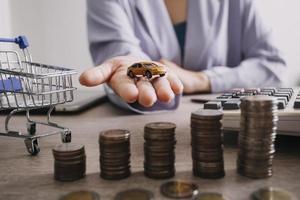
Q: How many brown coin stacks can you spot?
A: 5